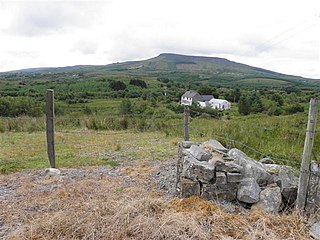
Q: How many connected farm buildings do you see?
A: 3